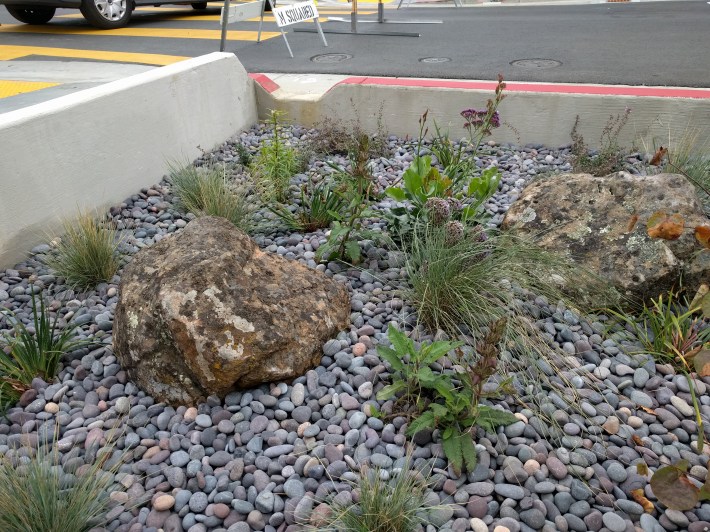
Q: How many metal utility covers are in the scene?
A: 3